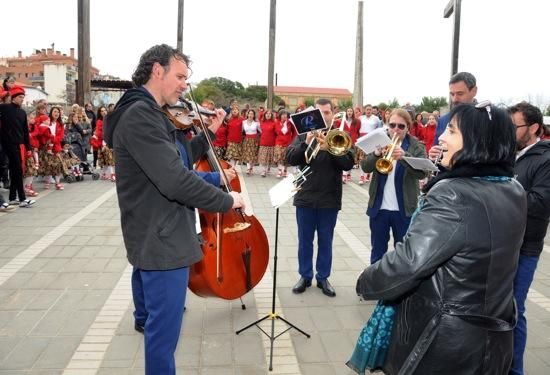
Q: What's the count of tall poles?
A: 5